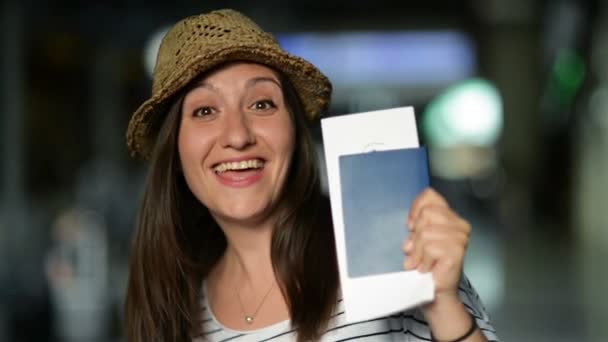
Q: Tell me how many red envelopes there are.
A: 0